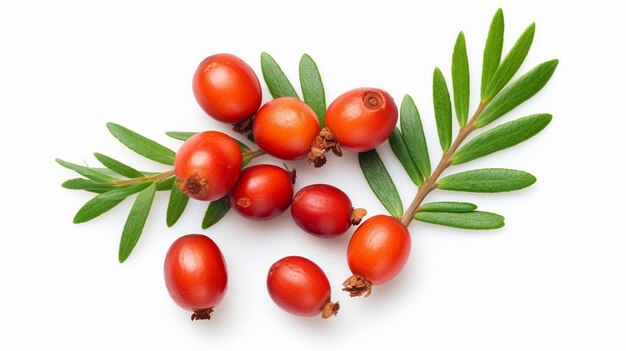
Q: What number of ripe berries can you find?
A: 9